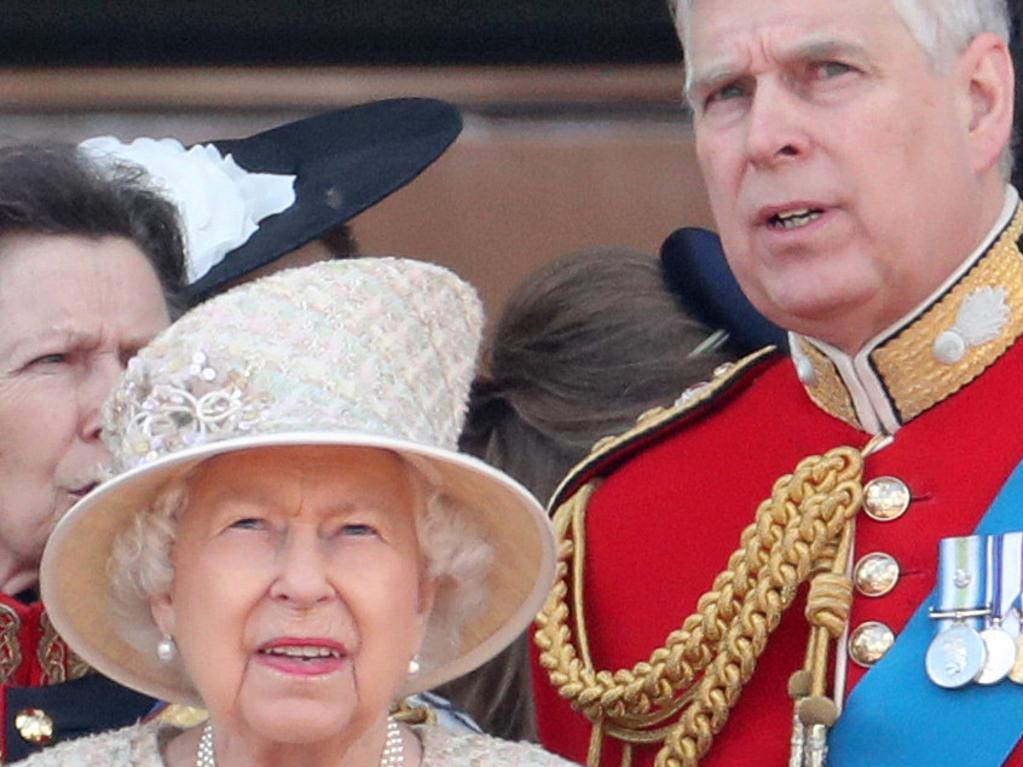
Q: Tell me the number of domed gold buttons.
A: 4